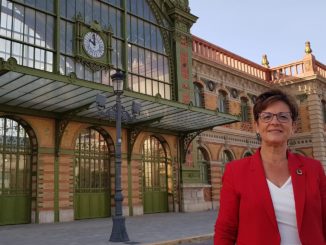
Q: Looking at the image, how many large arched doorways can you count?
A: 3